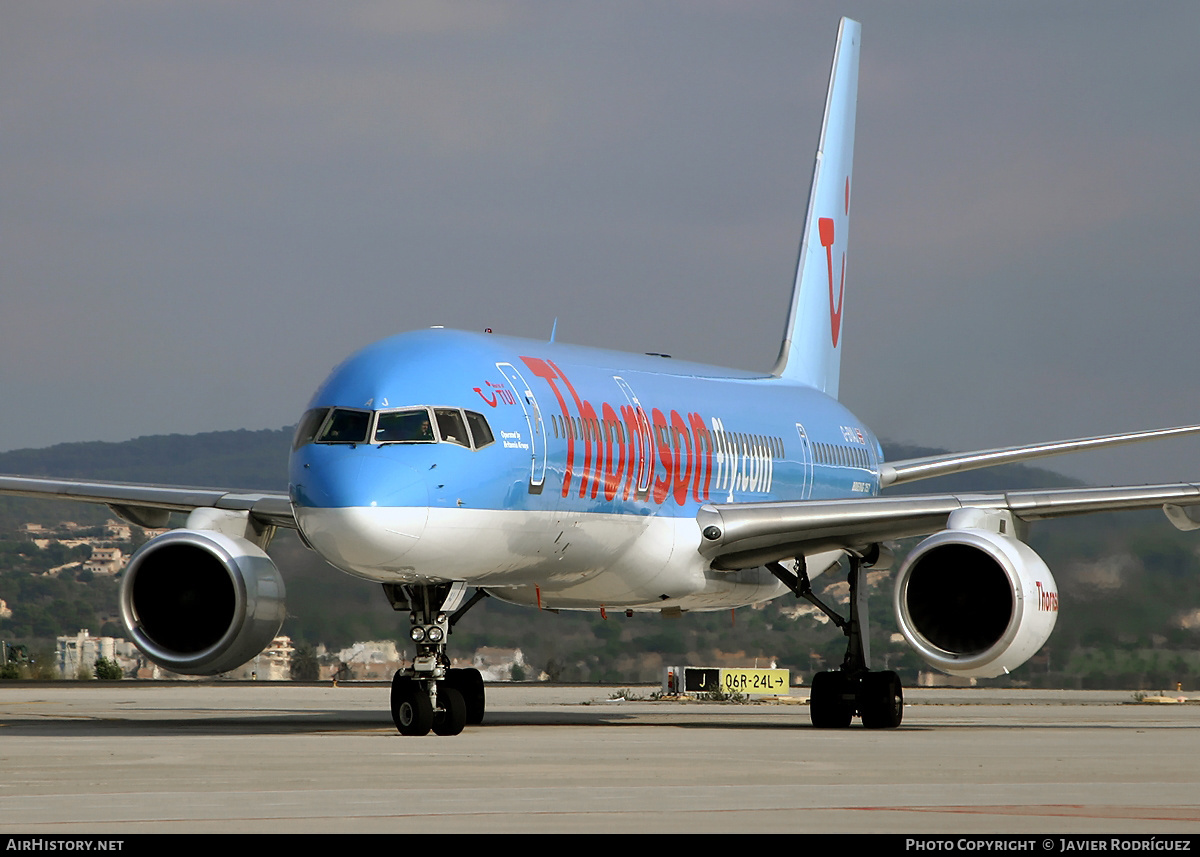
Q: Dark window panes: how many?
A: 5